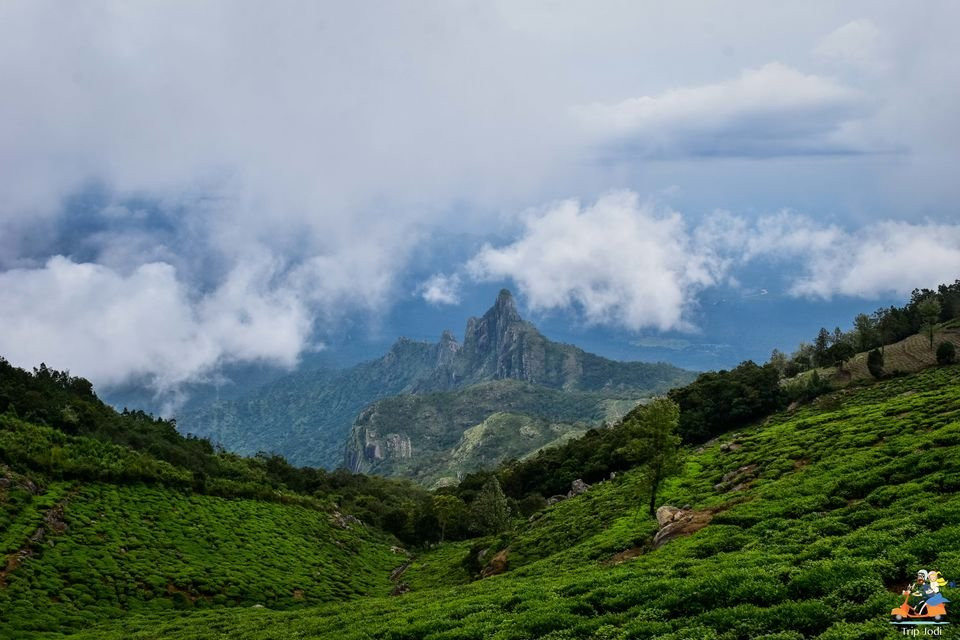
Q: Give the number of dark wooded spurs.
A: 2